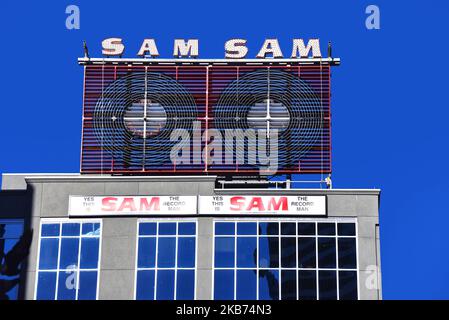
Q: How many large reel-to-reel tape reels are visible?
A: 2